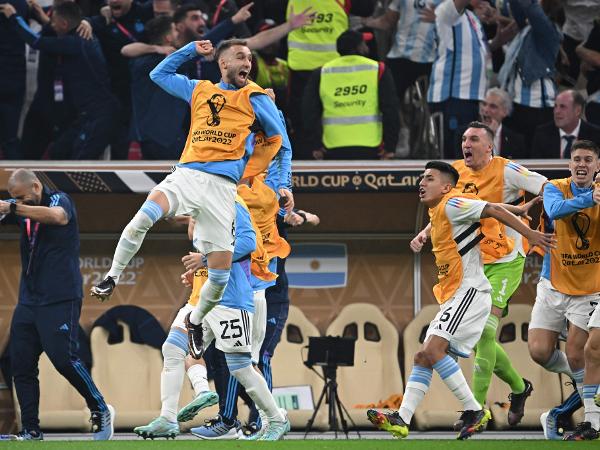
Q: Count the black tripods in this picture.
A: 1